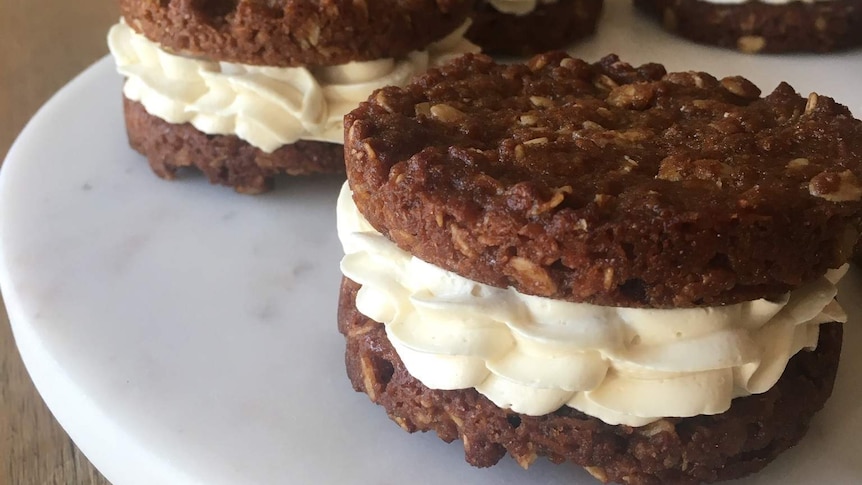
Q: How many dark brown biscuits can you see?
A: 6